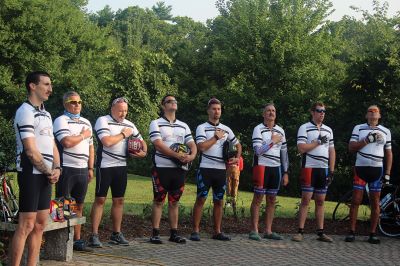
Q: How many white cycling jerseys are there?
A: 8